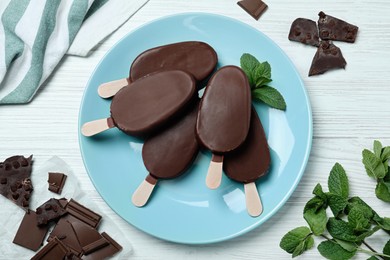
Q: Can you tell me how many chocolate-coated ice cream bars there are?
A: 5